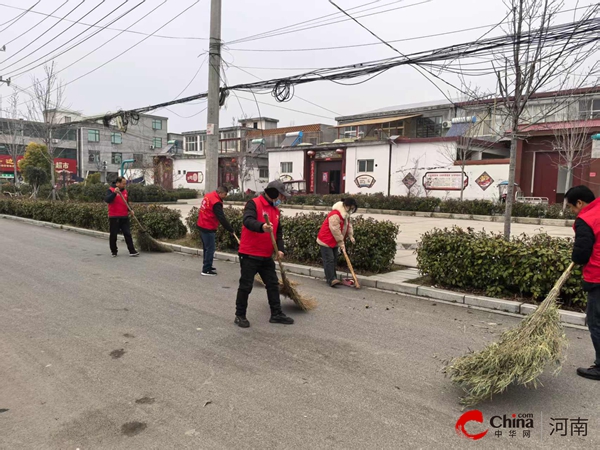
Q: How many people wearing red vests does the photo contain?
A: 5